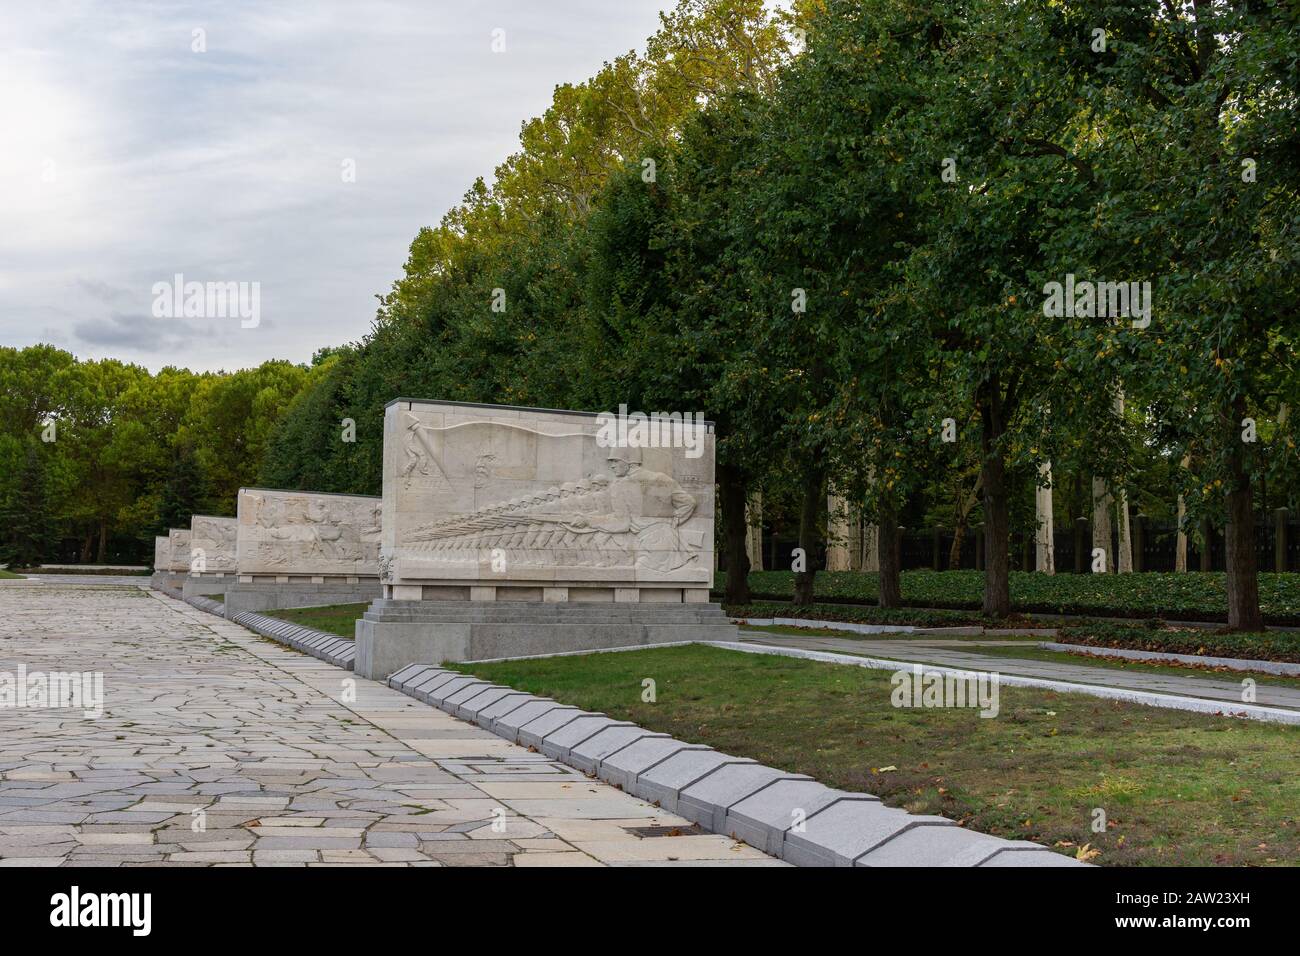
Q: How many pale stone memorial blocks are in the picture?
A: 5